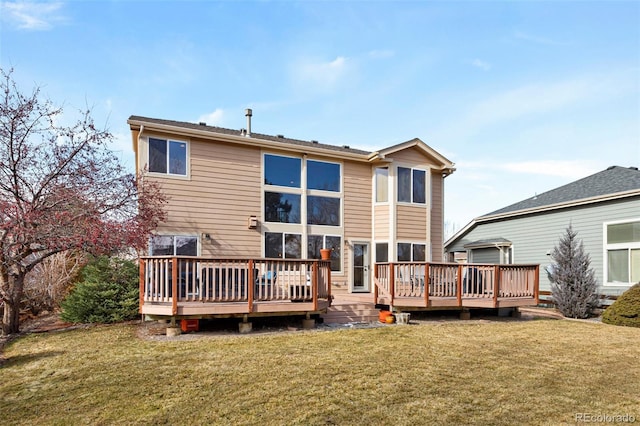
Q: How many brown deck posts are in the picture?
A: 11